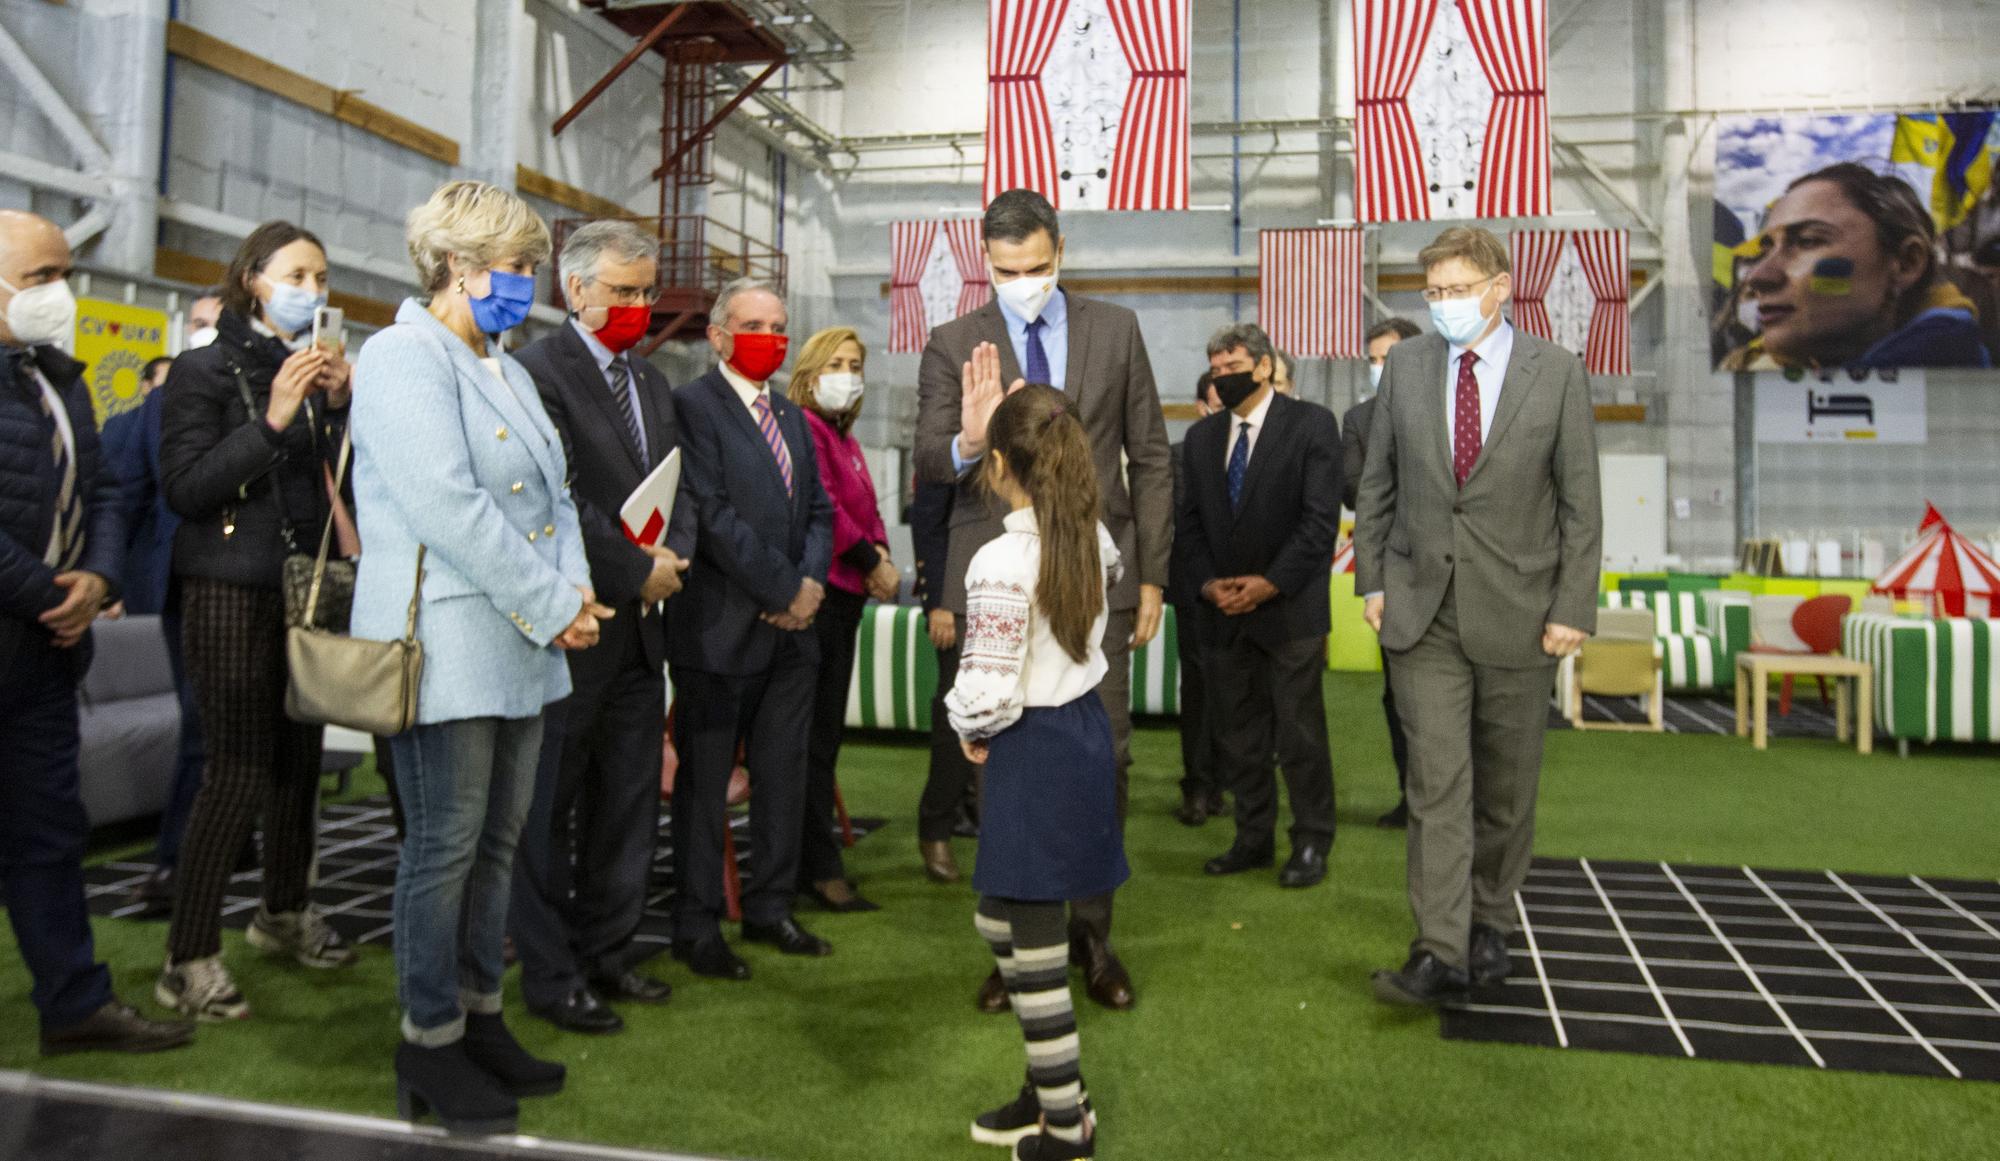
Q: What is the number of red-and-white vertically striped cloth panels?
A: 5